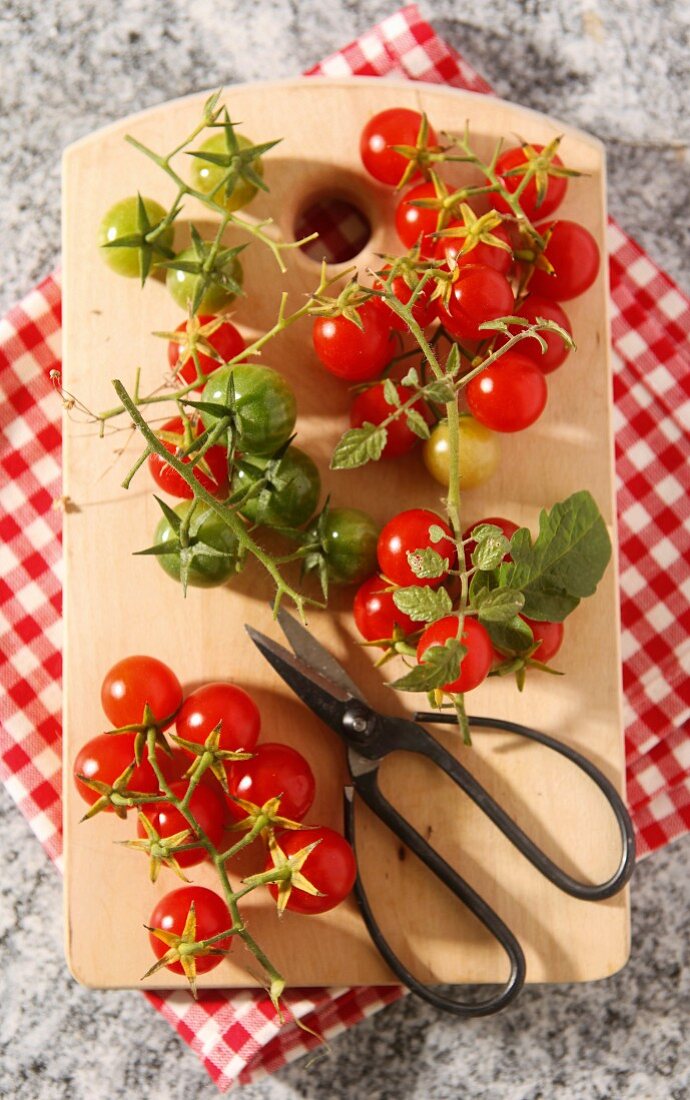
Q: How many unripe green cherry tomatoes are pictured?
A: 7